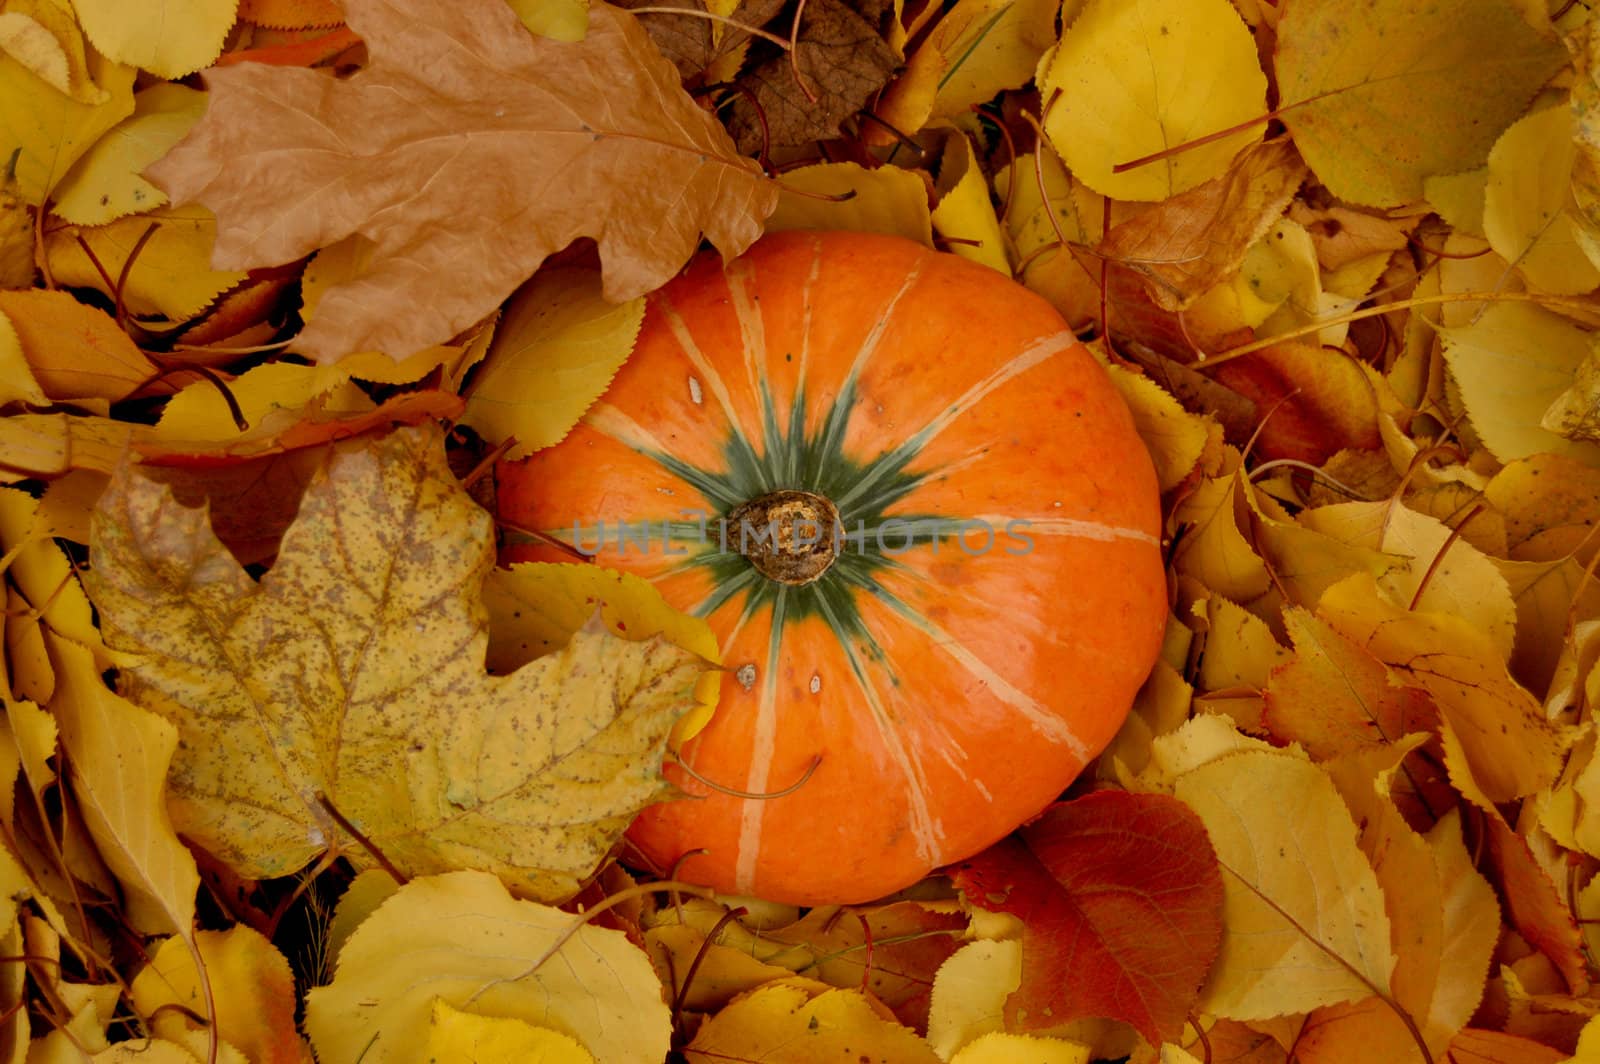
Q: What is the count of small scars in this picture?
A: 3